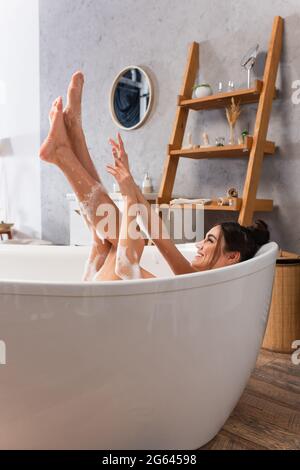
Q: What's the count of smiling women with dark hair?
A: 1